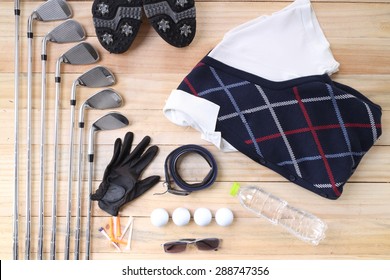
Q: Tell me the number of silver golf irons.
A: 7